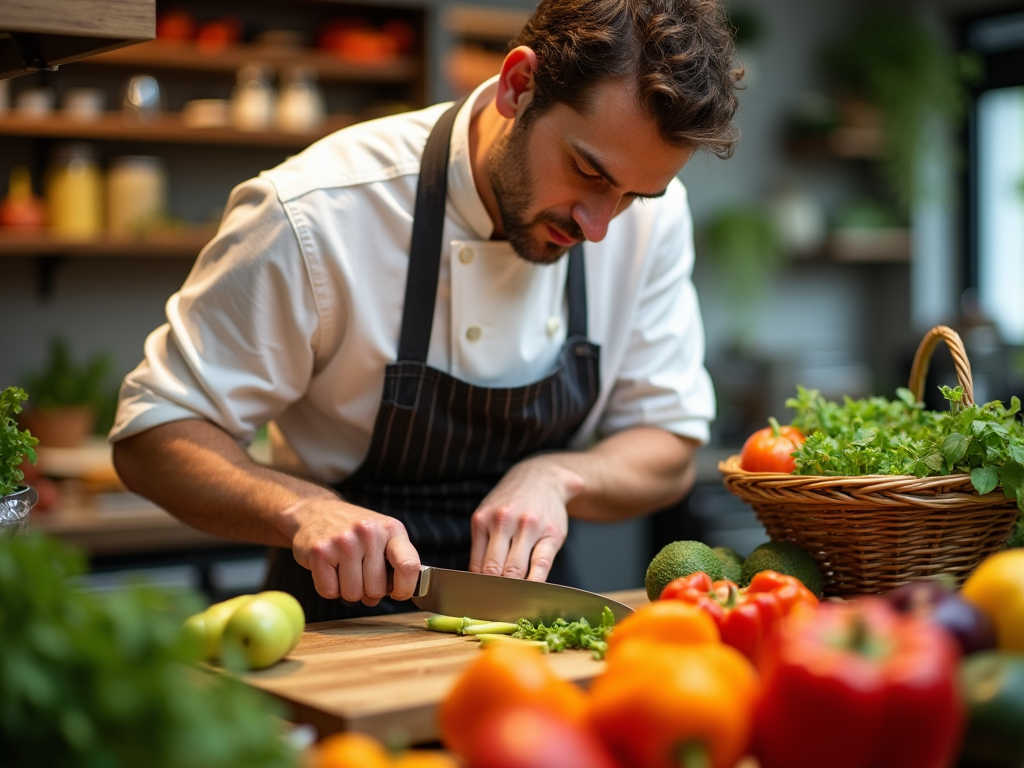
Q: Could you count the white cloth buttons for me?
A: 3